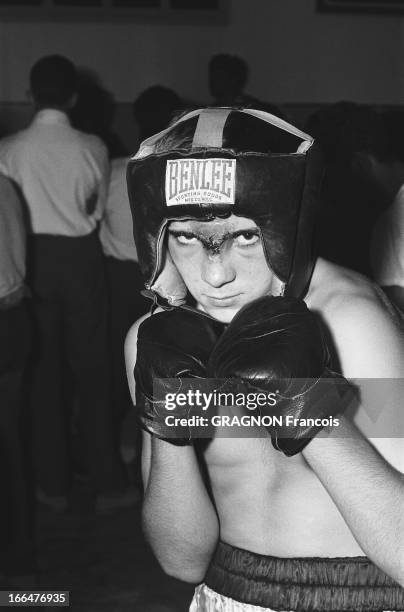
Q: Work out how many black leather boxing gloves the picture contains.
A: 2